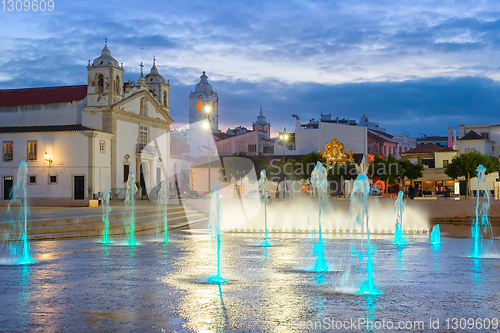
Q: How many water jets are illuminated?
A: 11